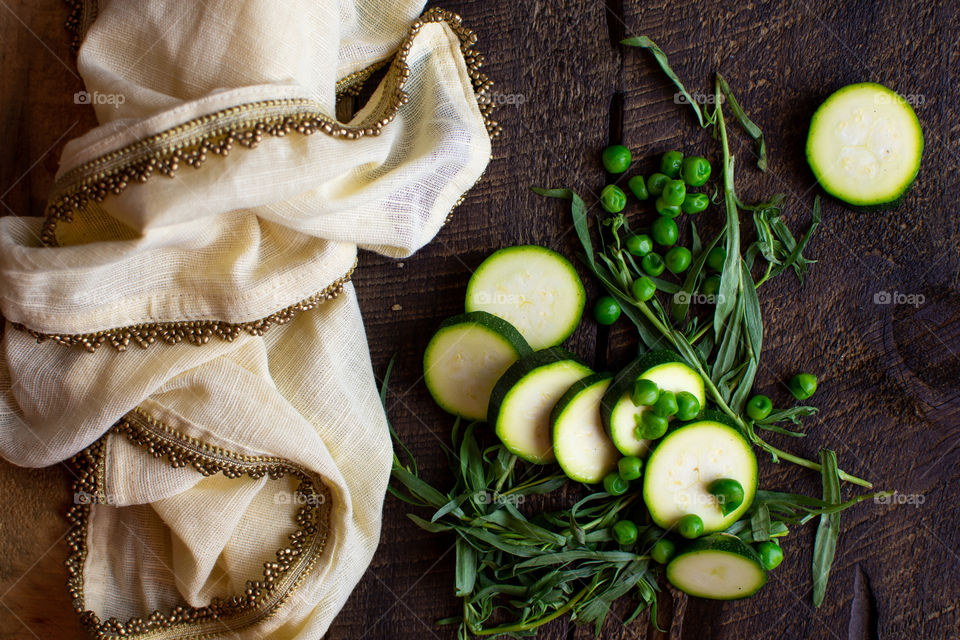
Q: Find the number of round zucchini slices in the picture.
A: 8